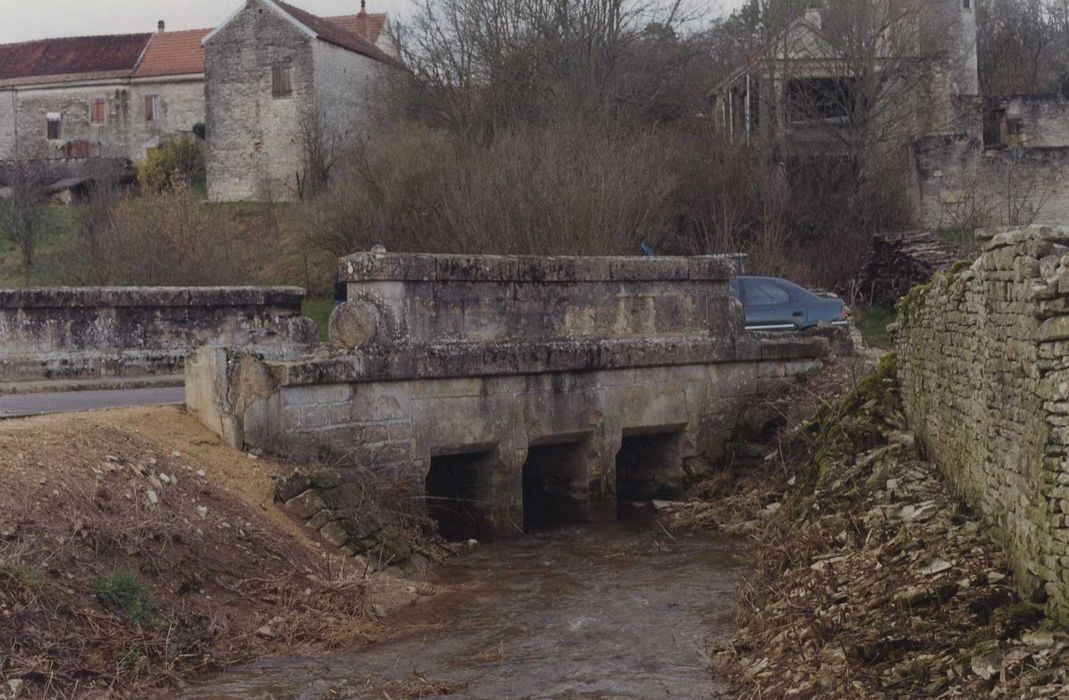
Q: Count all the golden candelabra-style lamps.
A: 0